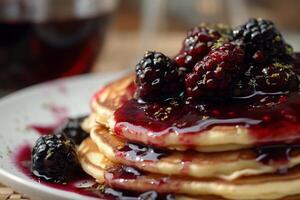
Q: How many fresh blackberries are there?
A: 7